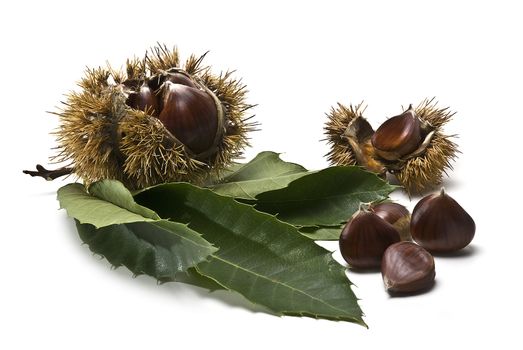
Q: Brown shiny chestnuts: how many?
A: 8